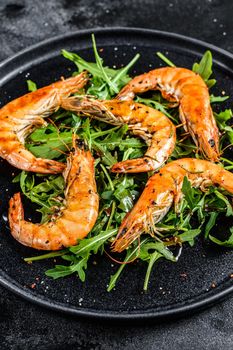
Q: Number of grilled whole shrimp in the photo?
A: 5